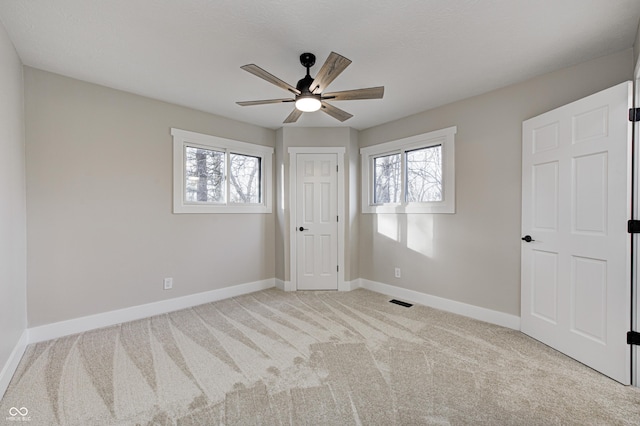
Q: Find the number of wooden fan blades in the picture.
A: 6